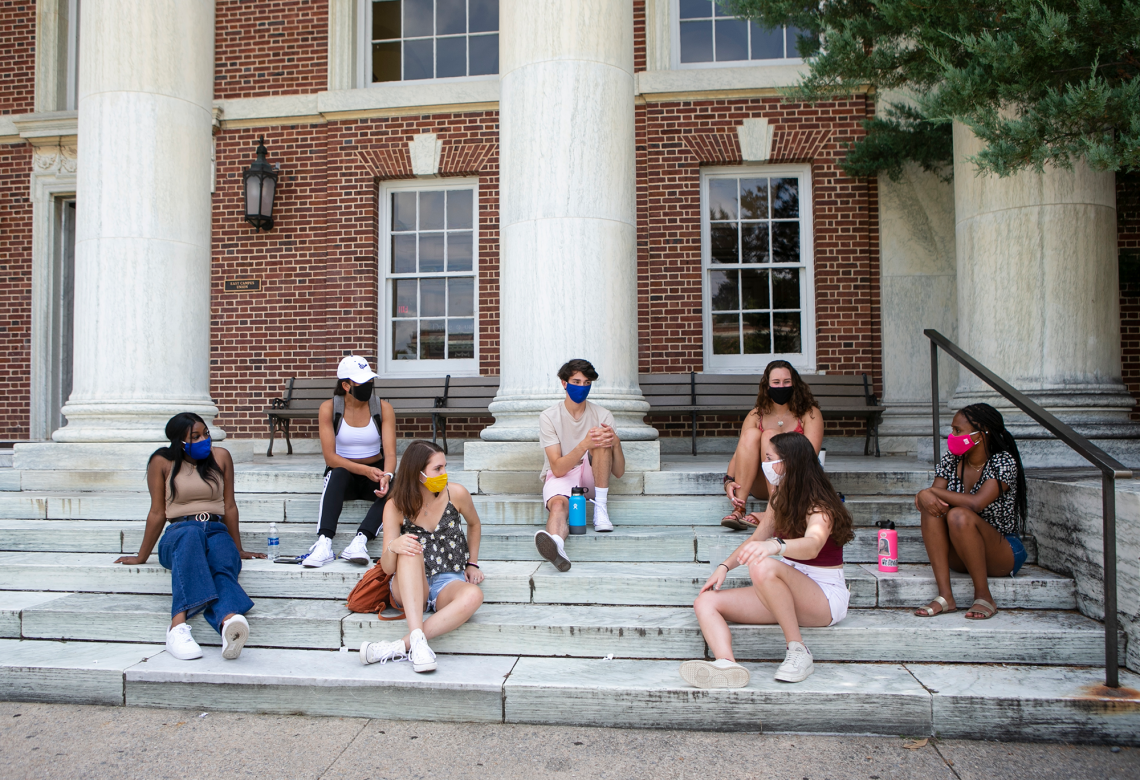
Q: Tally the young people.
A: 7